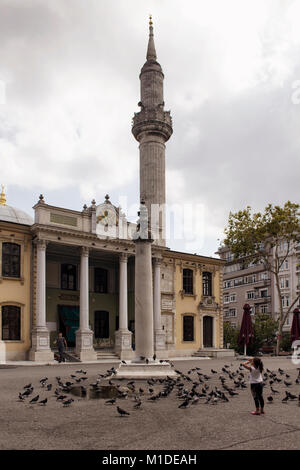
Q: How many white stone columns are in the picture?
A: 5